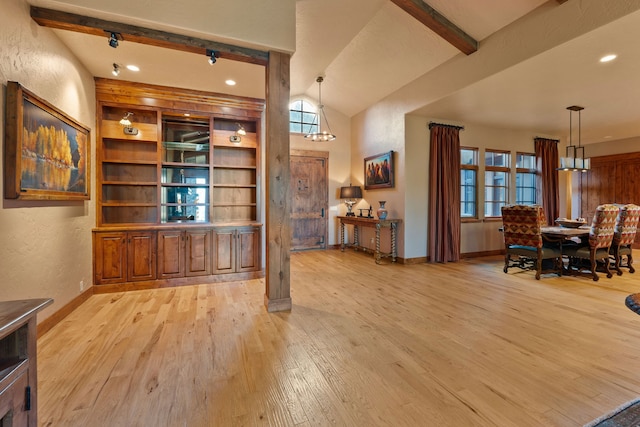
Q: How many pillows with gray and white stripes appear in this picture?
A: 0